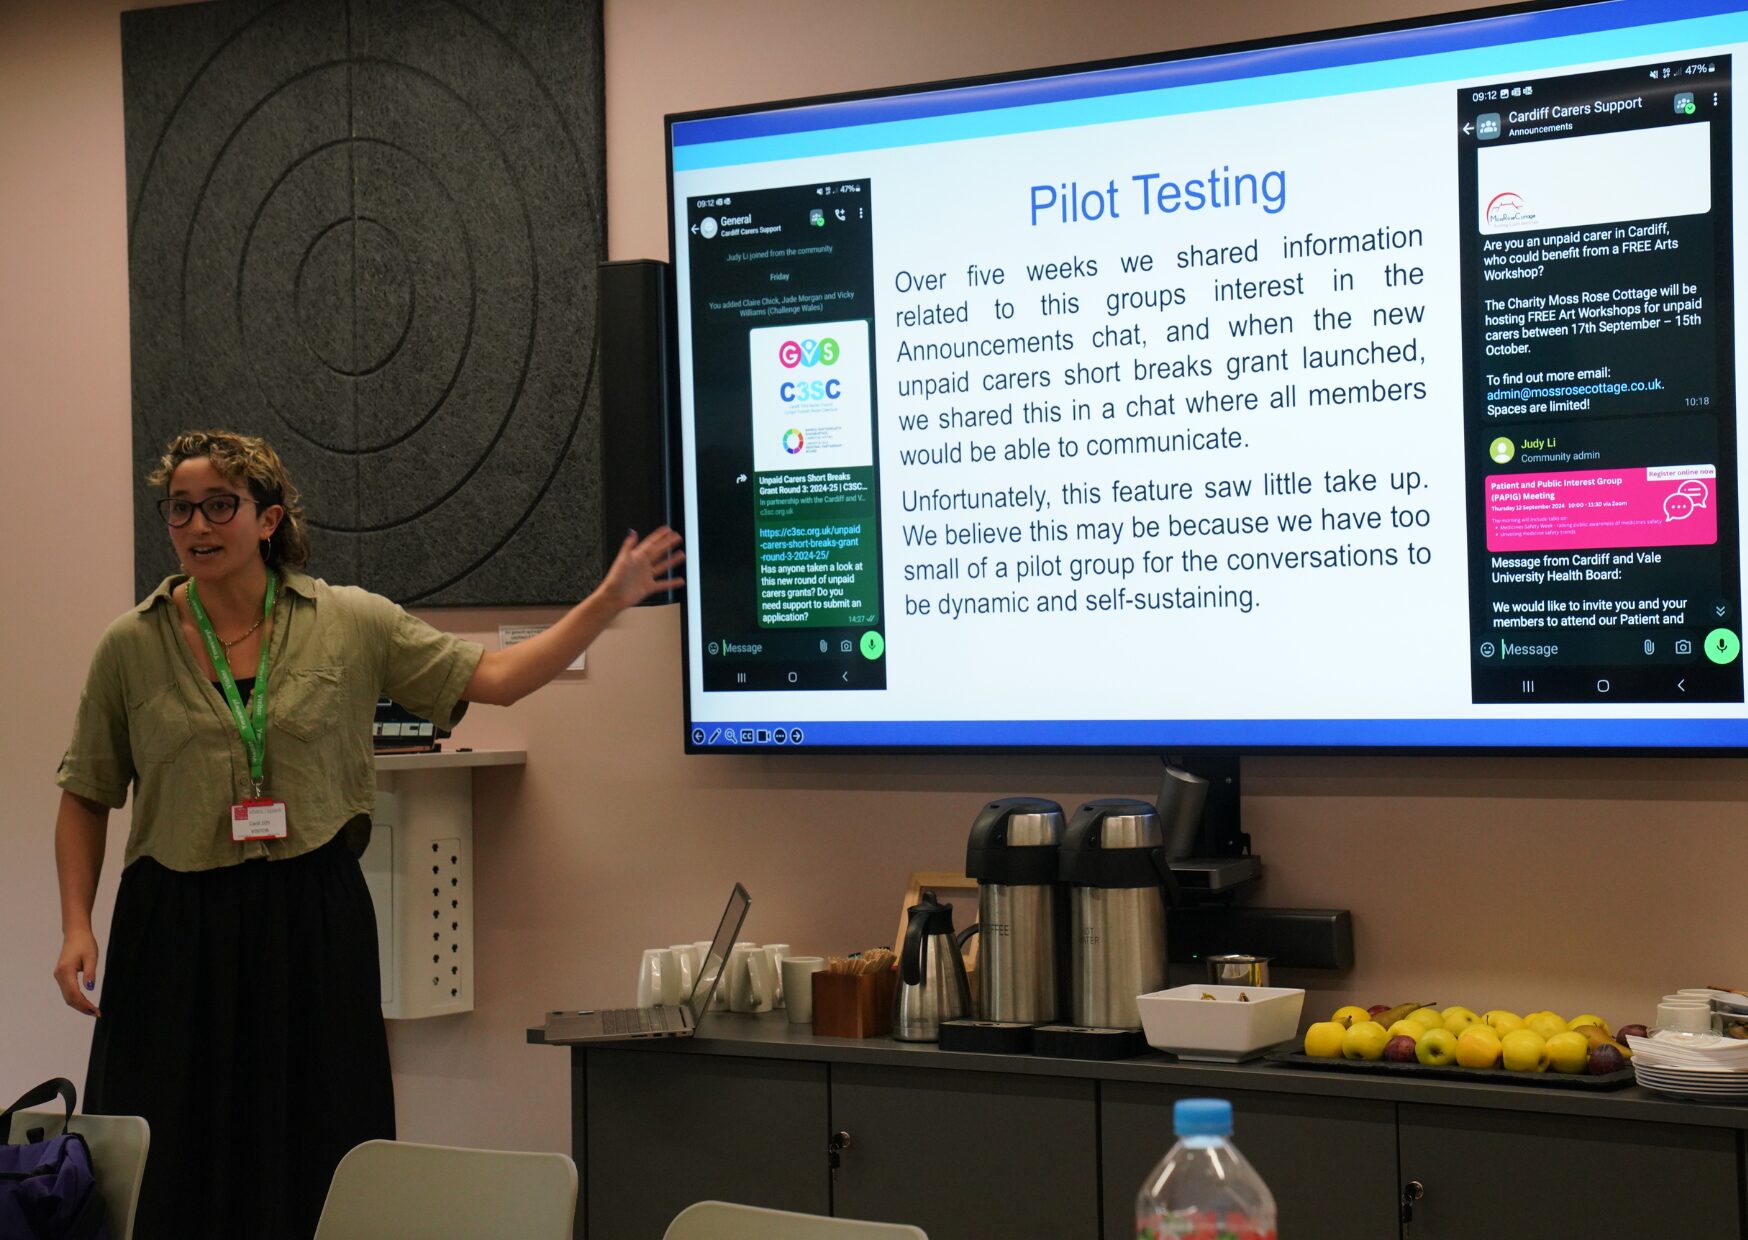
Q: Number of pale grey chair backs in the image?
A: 3